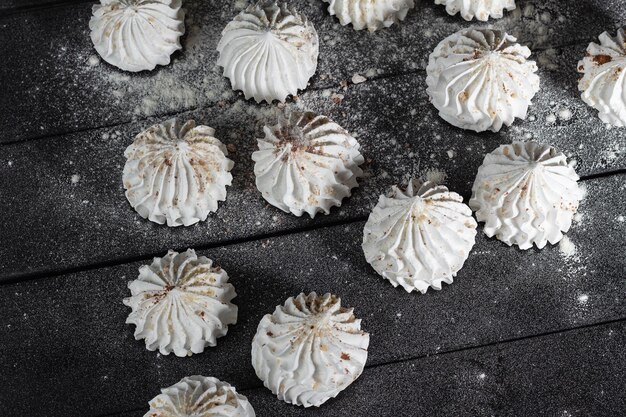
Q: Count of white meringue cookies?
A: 13